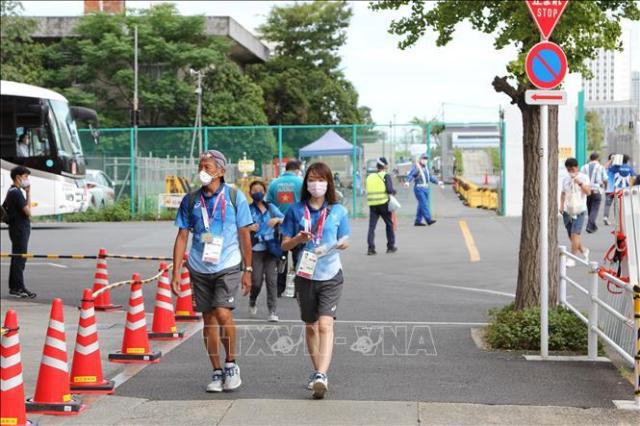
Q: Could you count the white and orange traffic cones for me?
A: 7